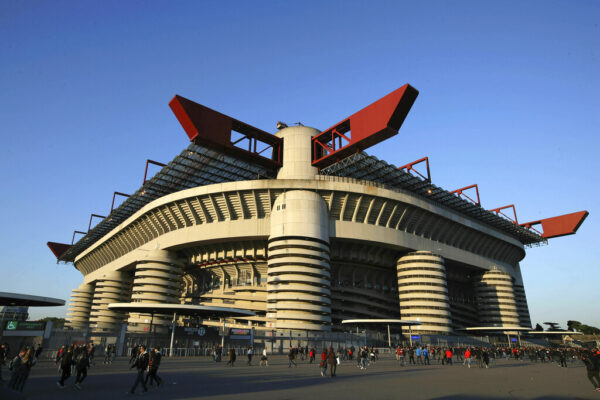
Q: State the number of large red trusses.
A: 4